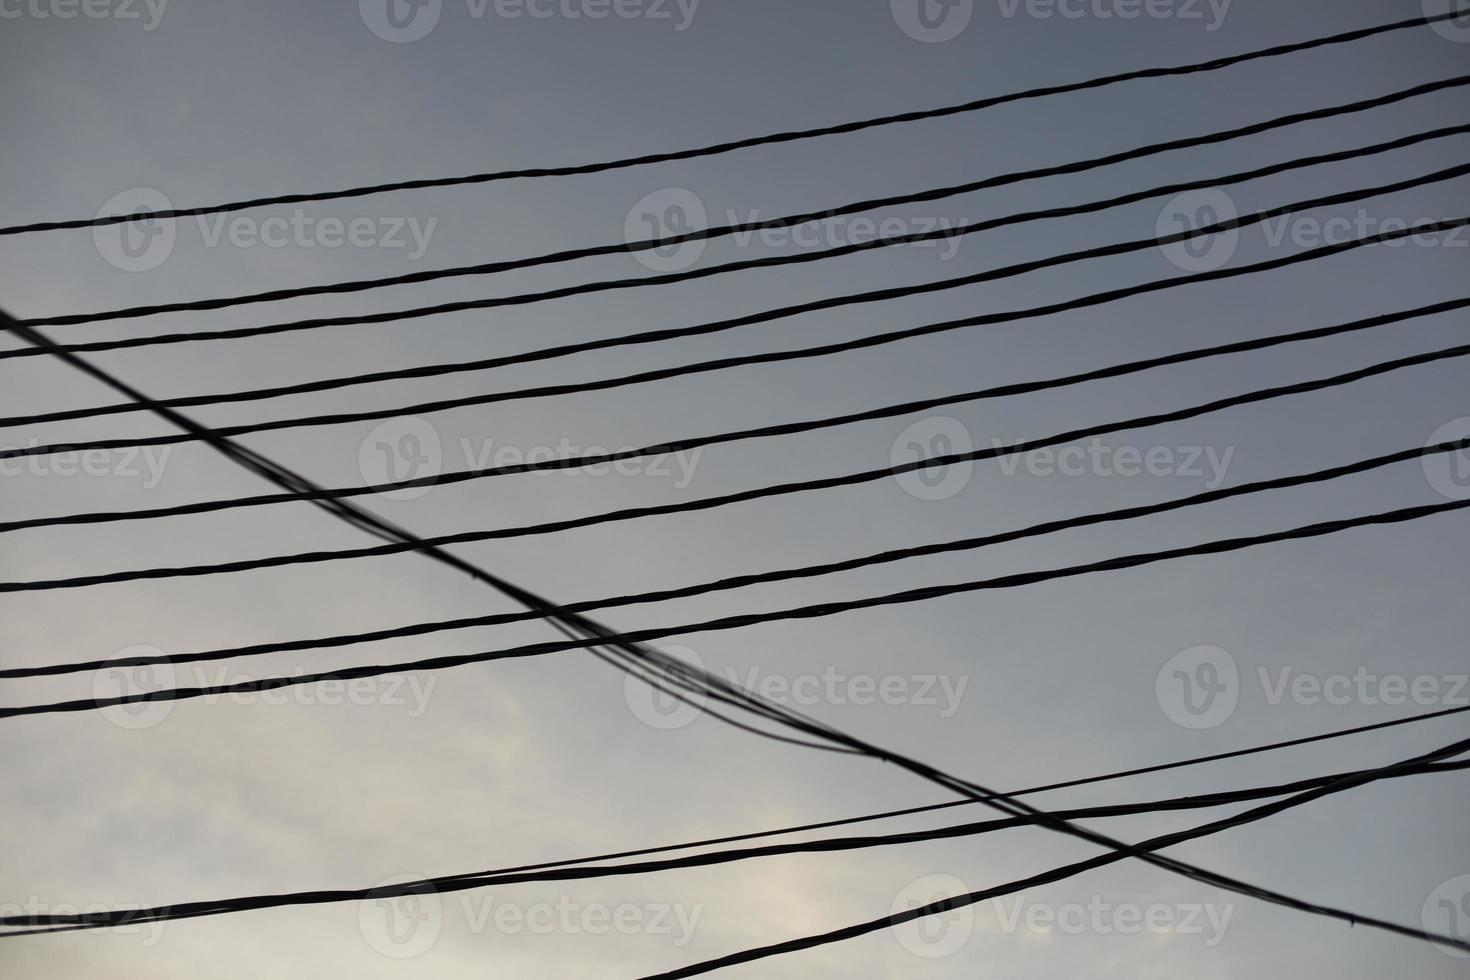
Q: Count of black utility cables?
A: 13